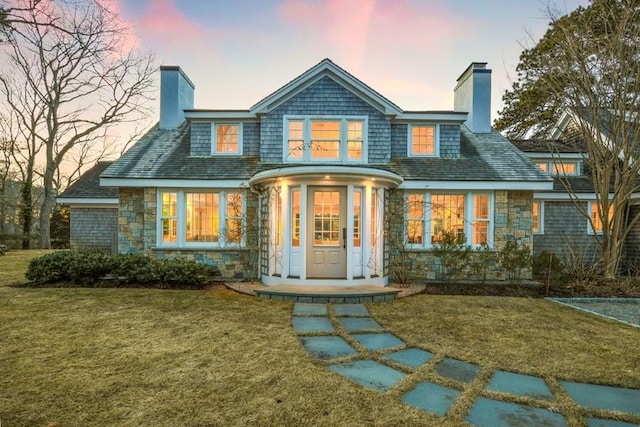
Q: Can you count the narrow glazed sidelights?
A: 4